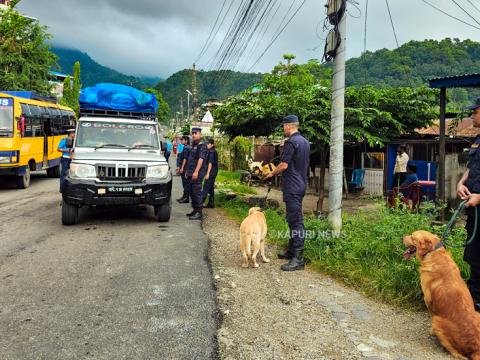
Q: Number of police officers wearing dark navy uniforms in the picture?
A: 5